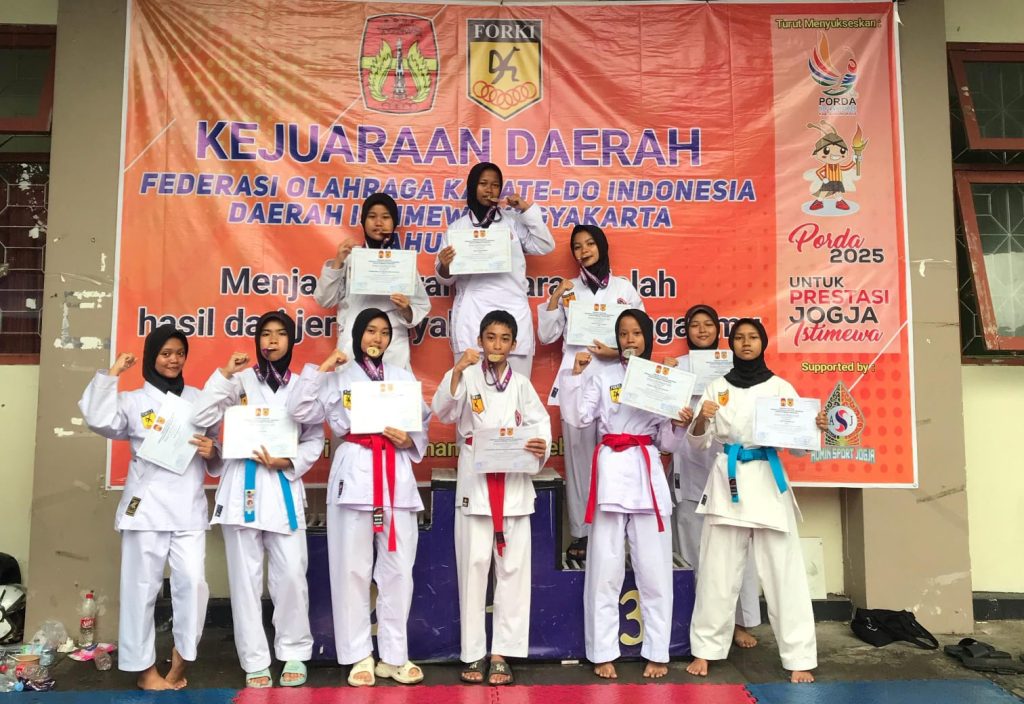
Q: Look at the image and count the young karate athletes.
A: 10